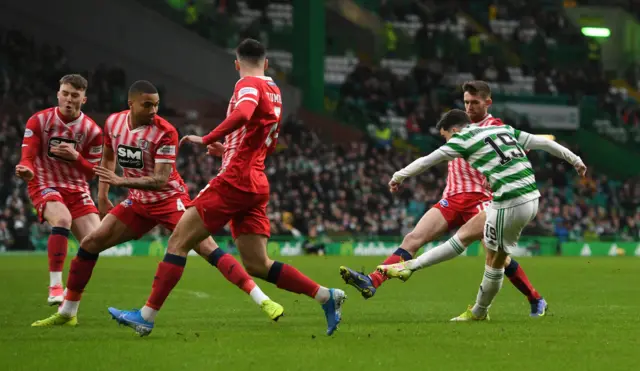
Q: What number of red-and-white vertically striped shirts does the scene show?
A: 4